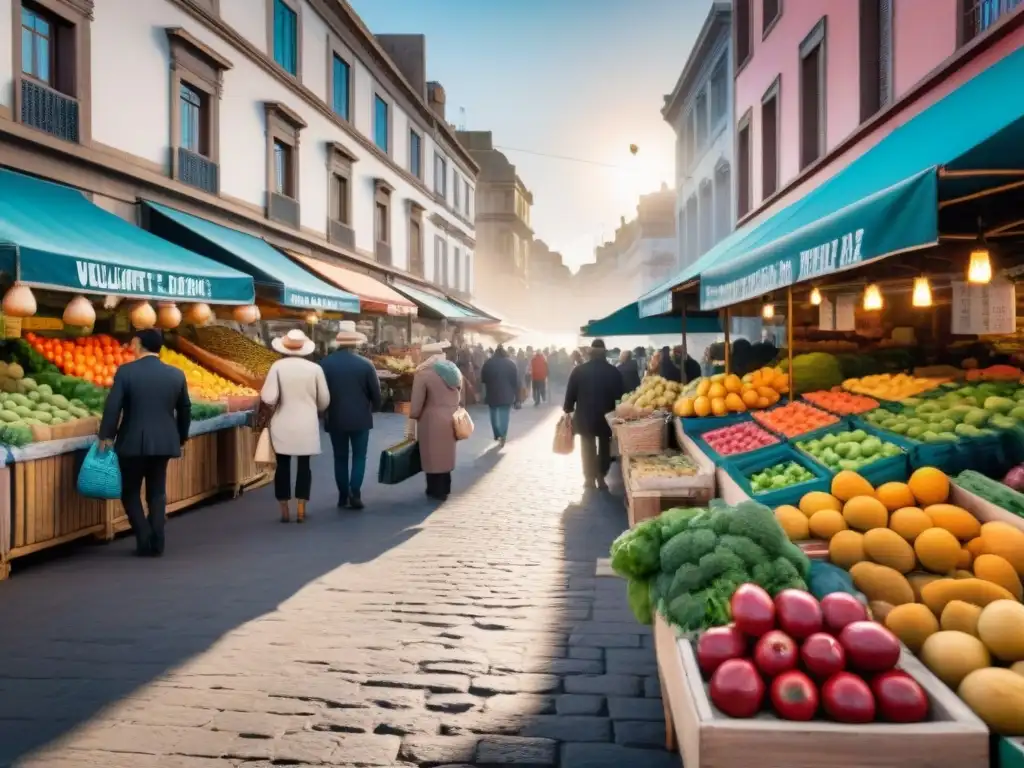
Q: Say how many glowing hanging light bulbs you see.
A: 5